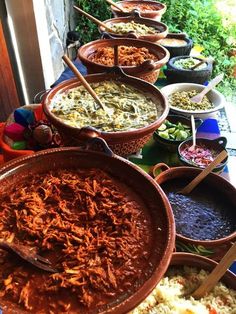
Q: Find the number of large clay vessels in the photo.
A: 7